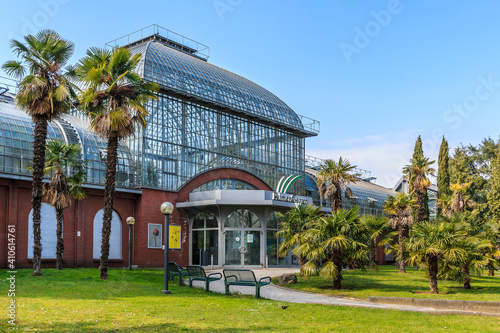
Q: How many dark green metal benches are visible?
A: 3